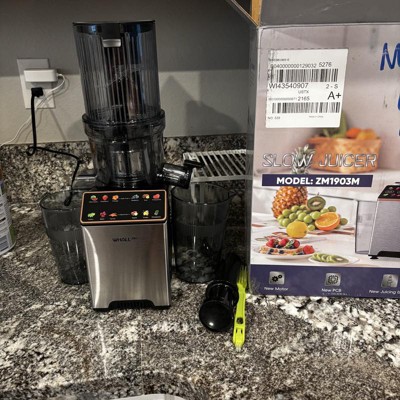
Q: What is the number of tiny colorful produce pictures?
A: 12